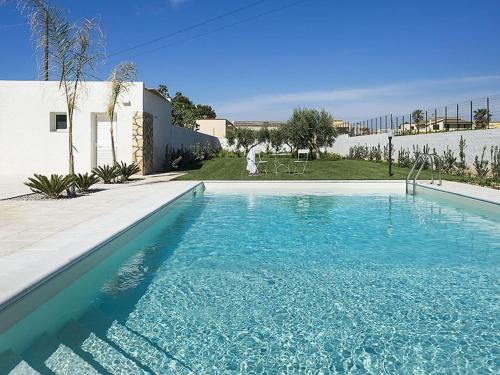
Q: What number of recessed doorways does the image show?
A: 1